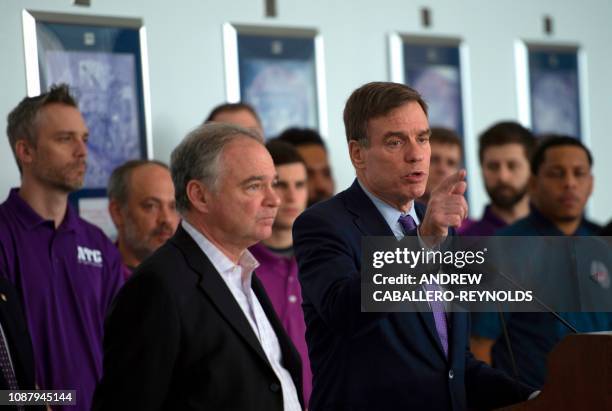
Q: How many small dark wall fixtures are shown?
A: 4